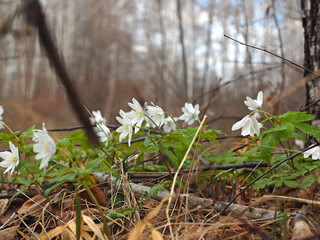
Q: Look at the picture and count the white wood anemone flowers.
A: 13